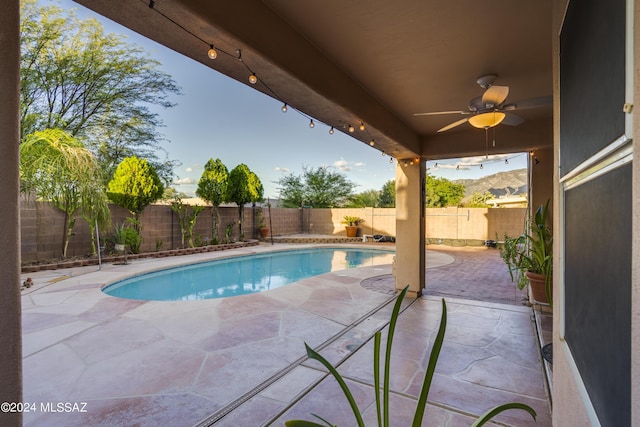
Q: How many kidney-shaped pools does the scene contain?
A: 1